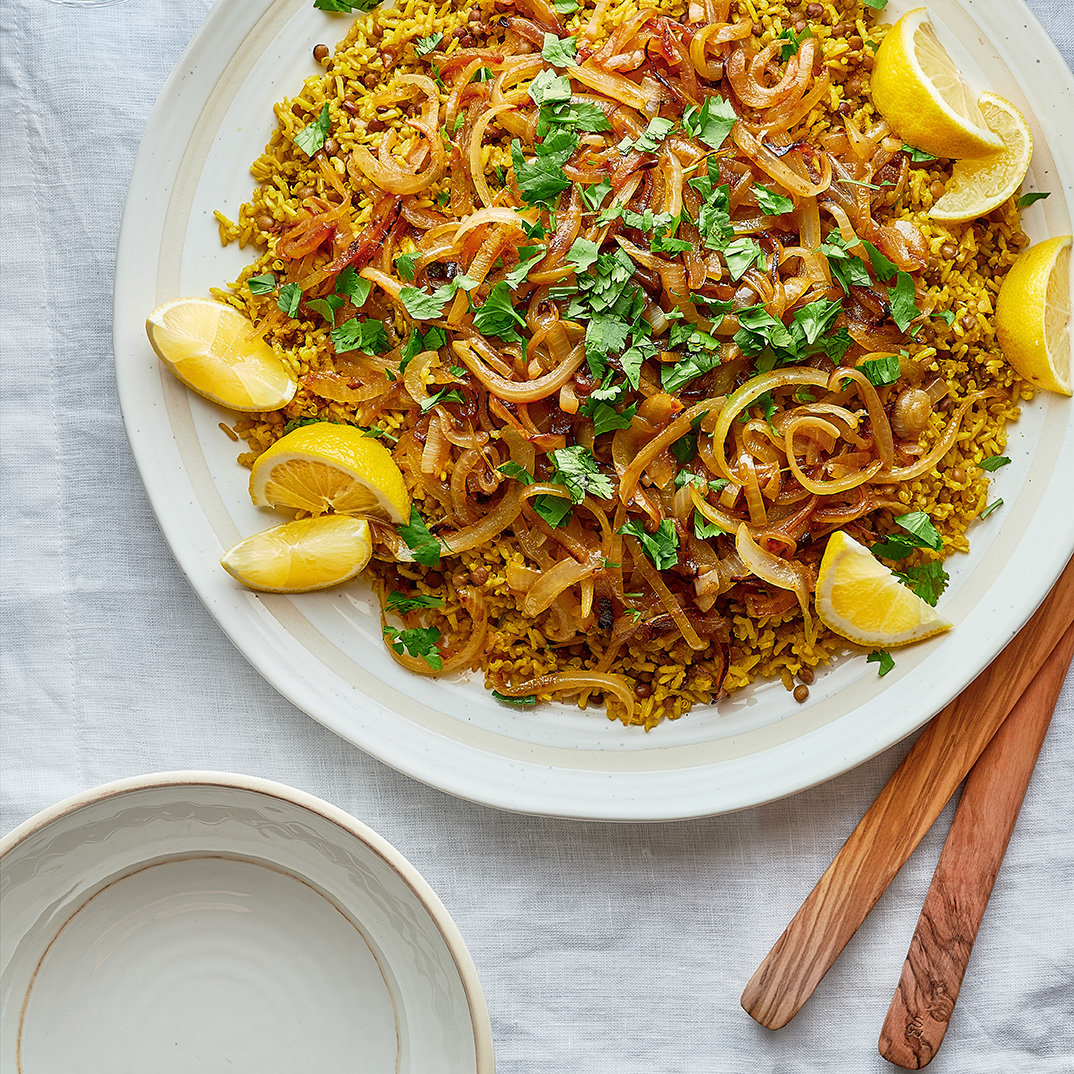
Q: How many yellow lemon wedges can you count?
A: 7